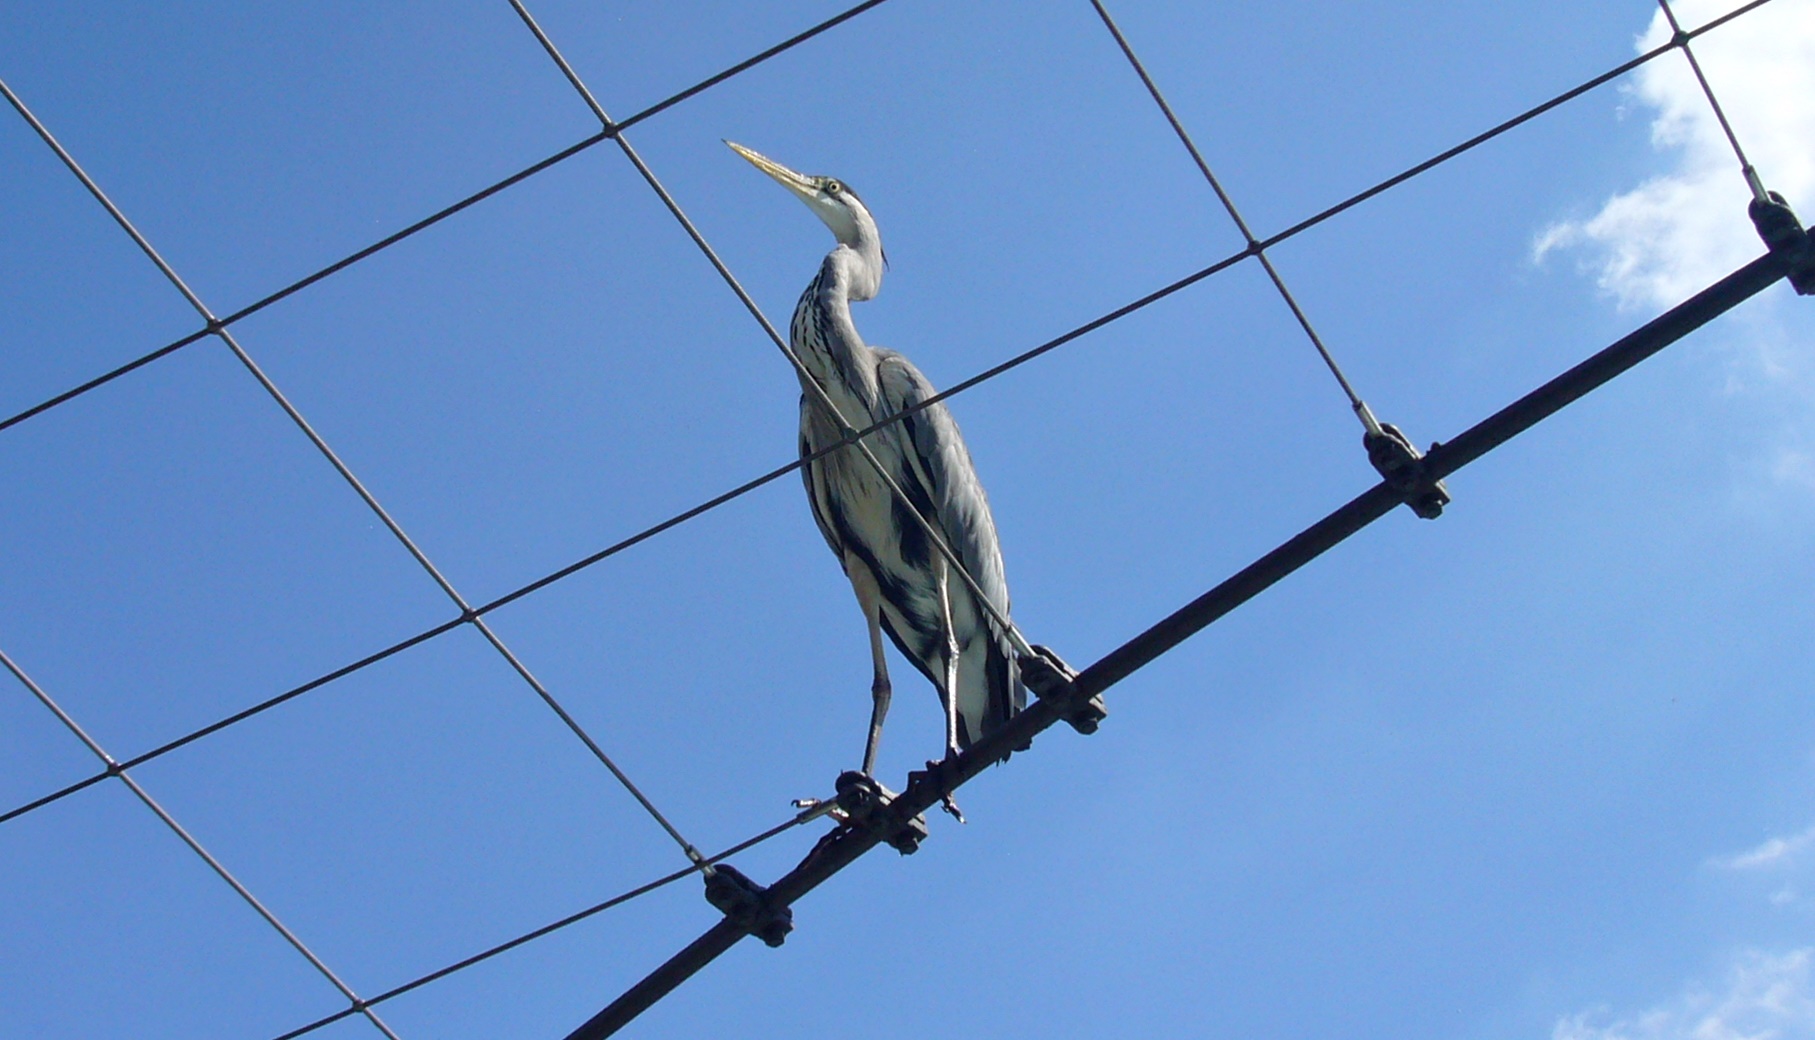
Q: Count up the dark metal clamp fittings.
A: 5